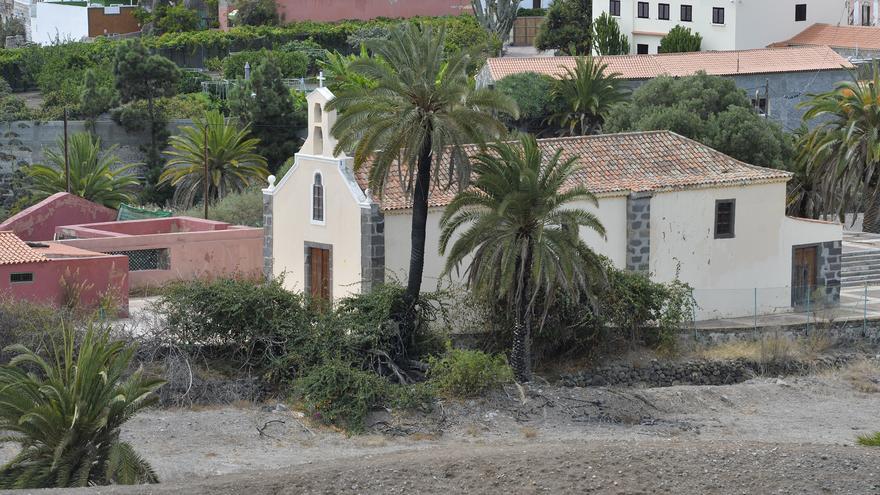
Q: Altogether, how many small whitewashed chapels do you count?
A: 1